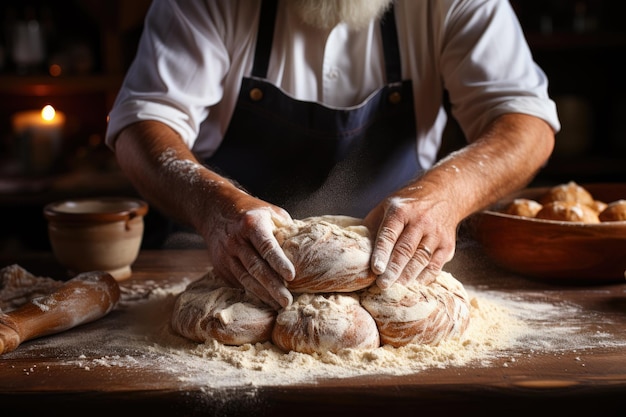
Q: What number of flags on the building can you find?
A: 0